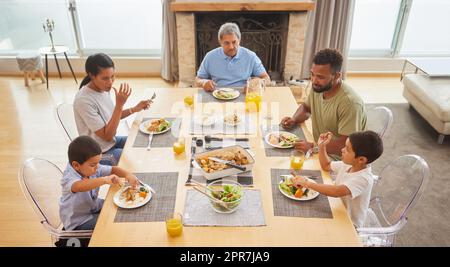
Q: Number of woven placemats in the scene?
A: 5